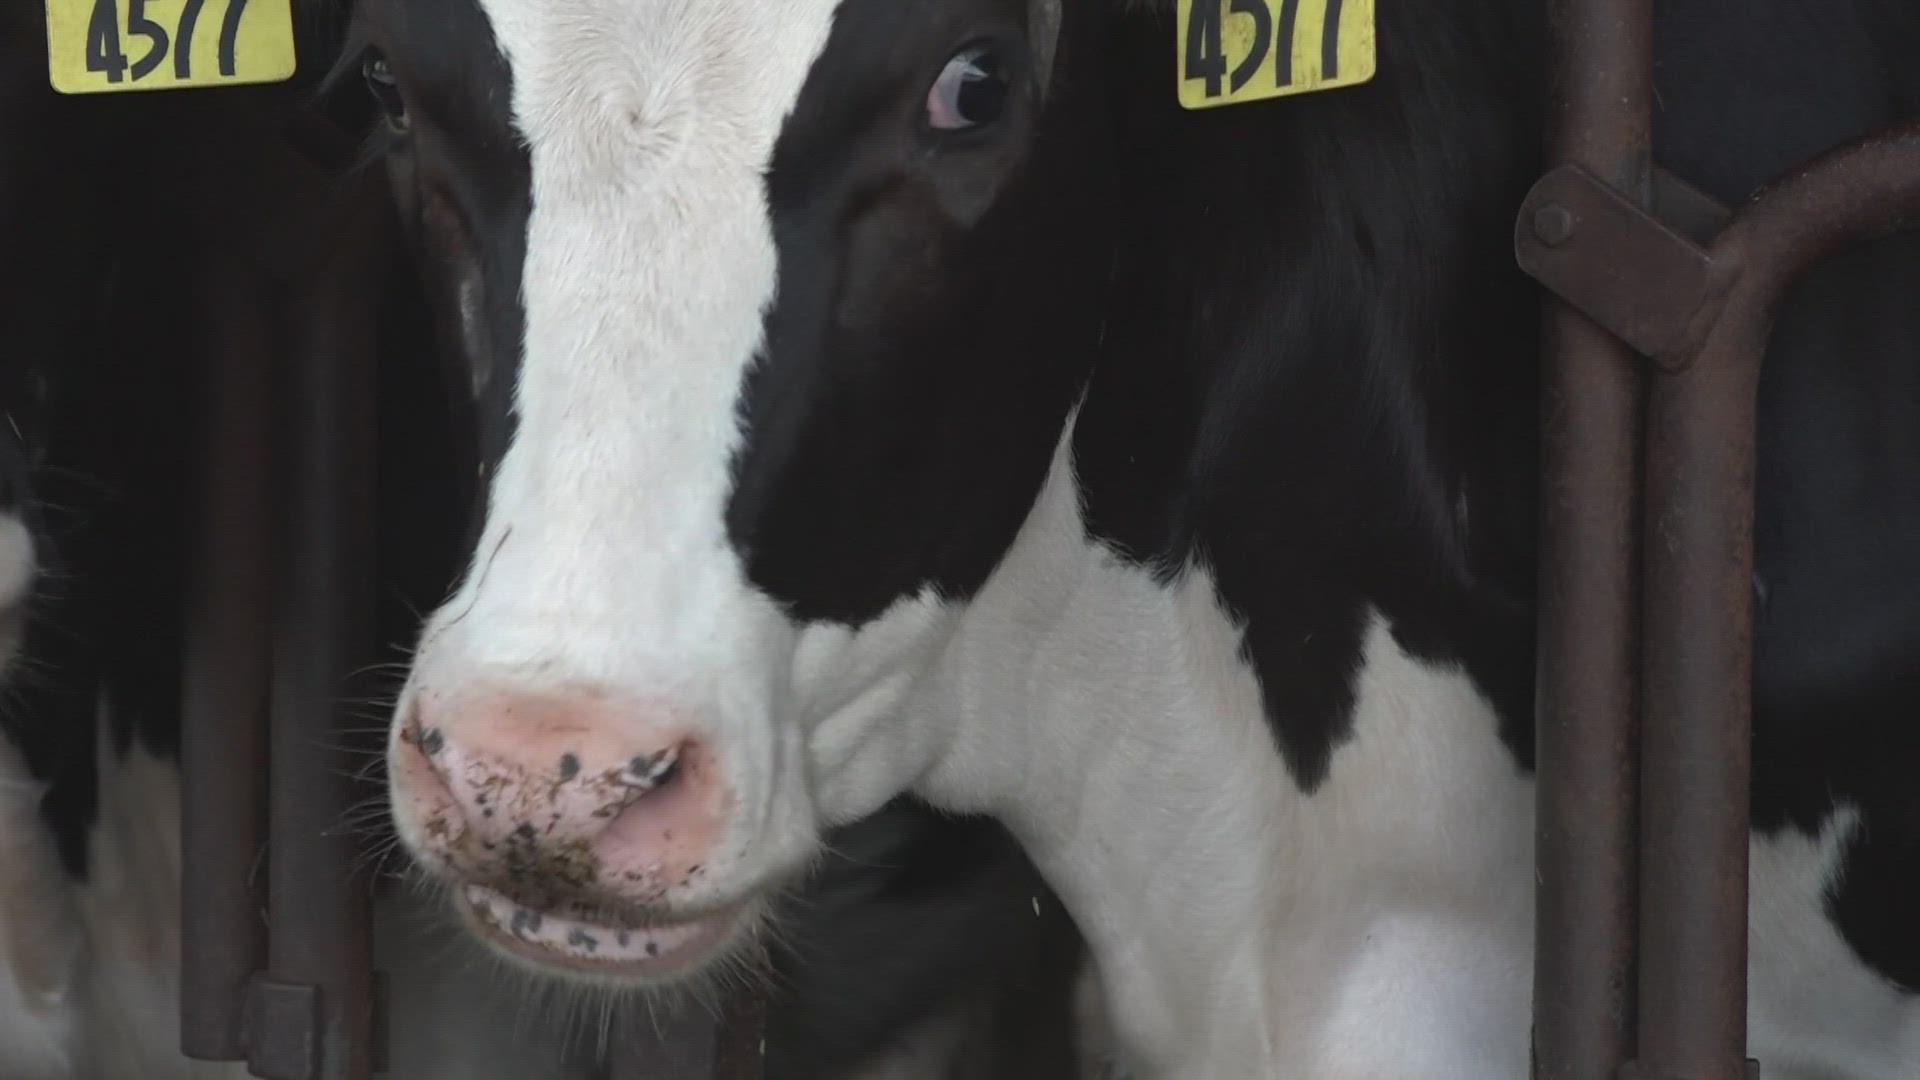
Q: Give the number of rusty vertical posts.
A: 4